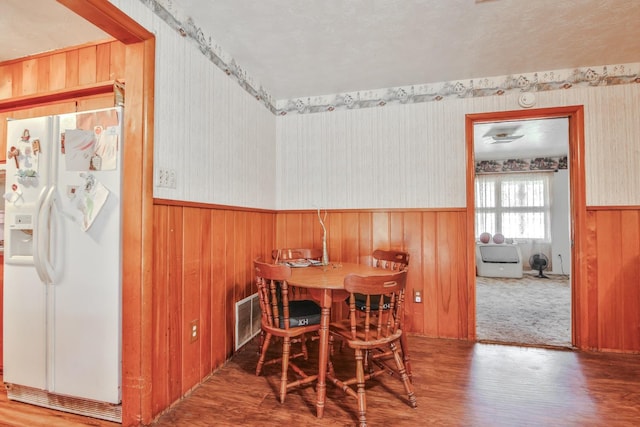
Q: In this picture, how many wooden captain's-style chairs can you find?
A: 4